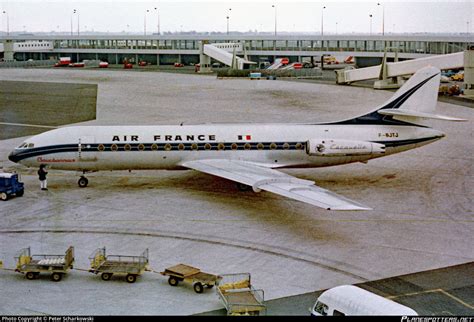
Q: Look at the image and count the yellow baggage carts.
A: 4